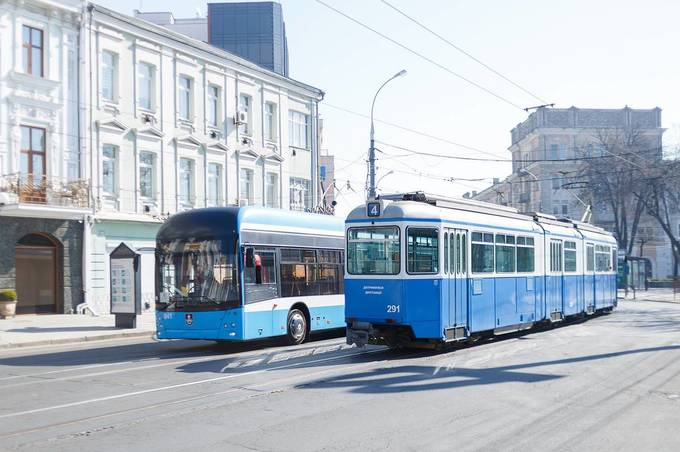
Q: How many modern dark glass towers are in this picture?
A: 1